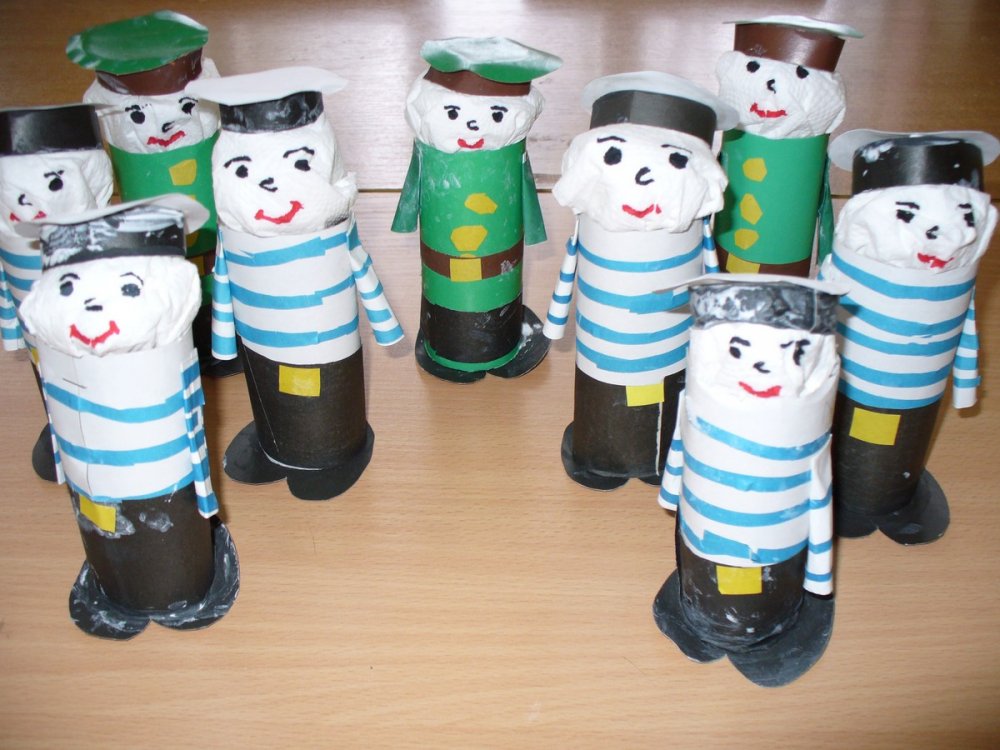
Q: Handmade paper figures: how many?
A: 9